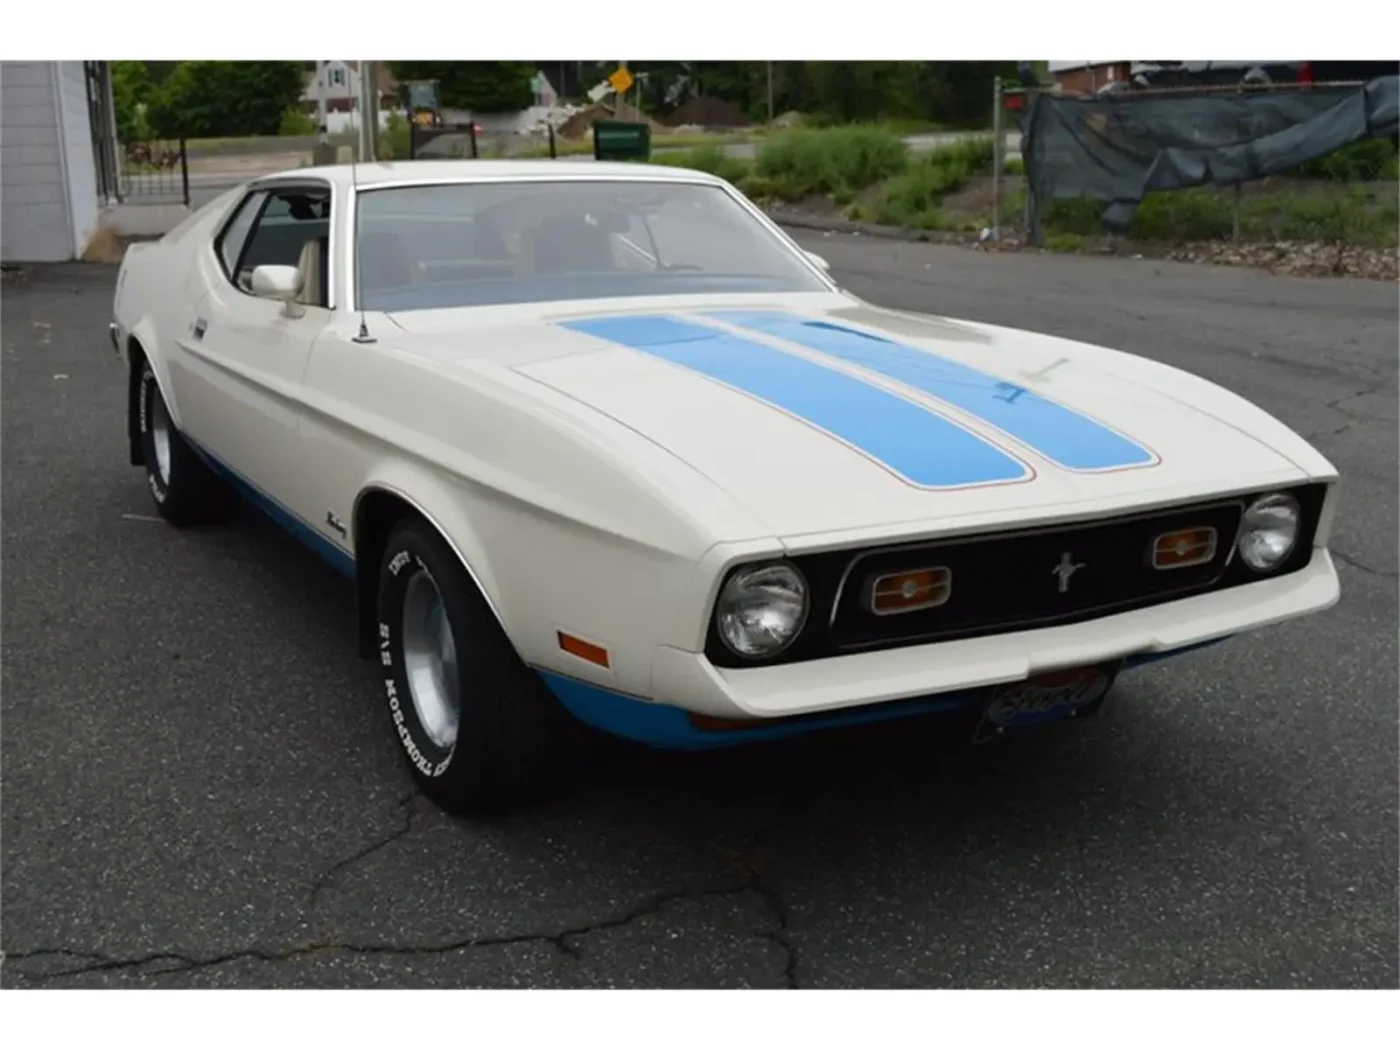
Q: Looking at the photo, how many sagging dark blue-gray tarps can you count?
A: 1